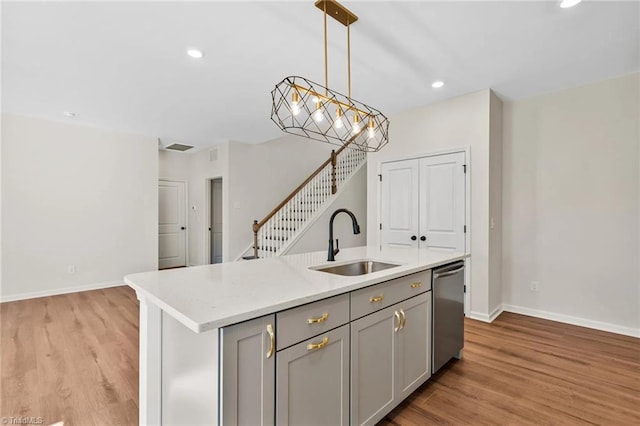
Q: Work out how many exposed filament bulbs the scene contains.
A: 5